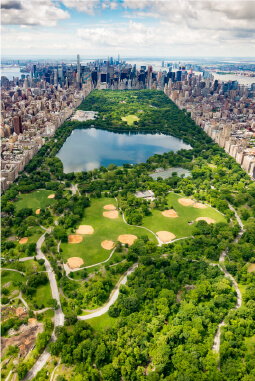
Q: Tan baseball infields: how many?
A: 15